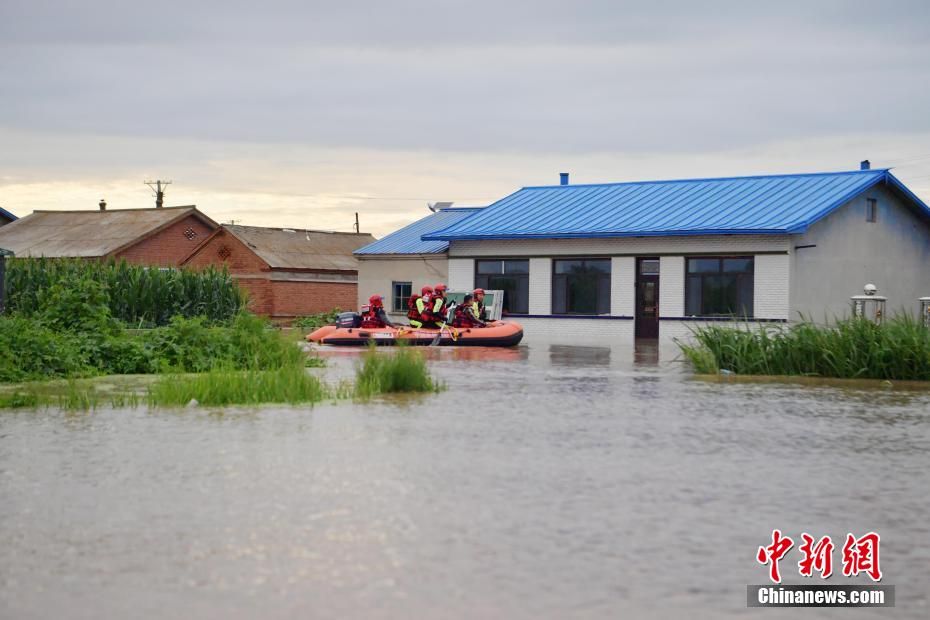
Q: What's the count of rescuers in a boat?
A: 5